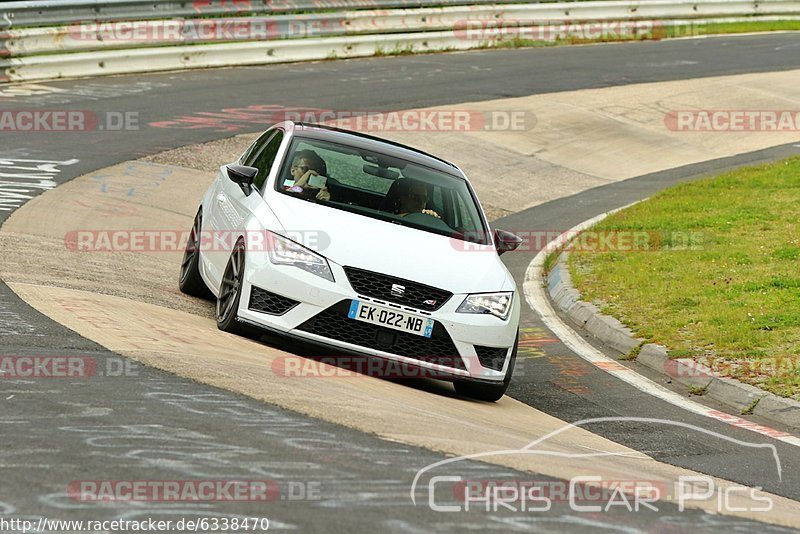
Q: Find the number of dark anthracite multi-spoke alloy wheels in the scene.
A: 2